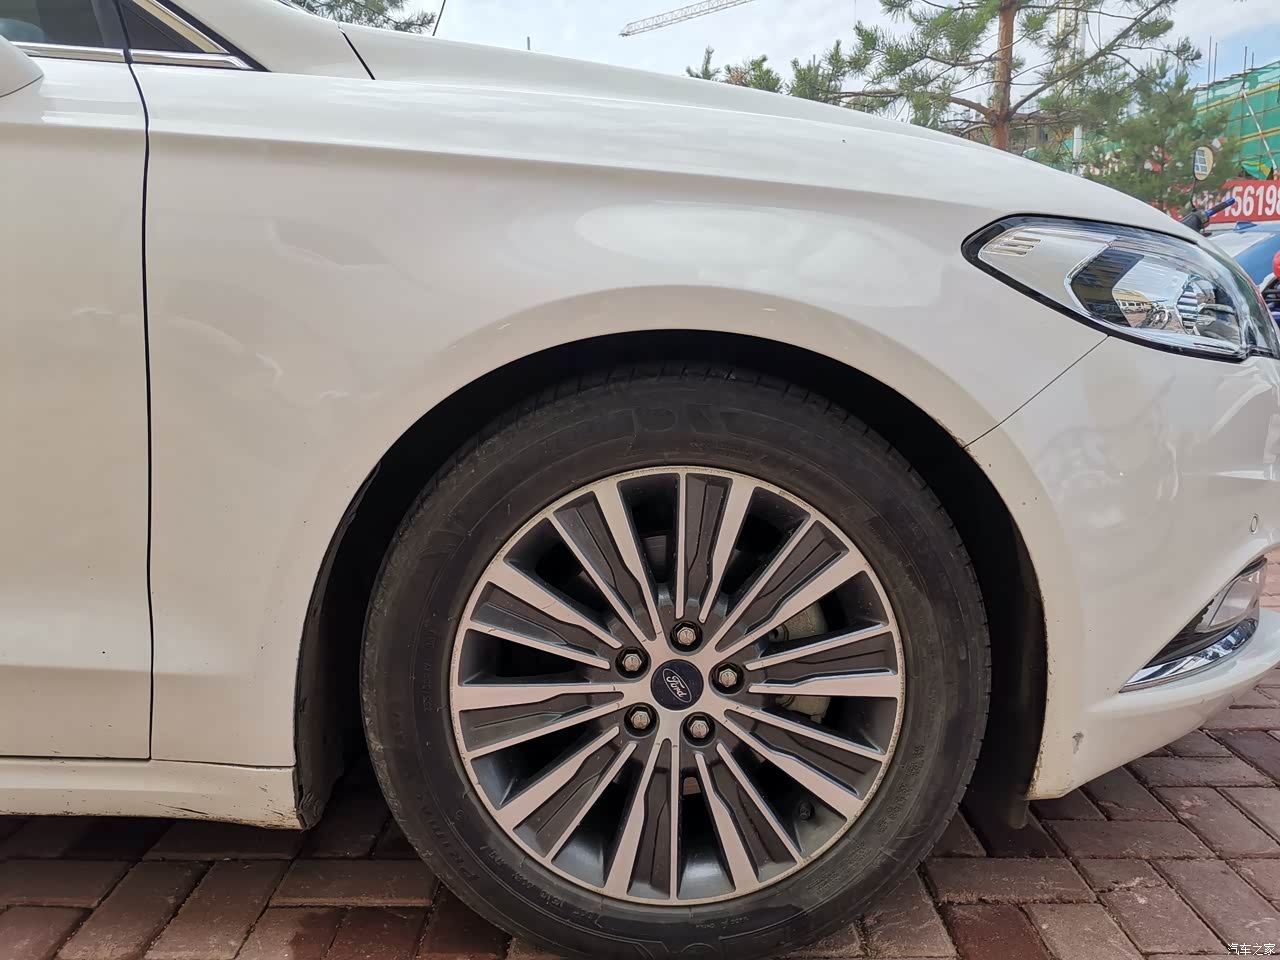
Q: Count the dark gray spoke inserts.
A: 10